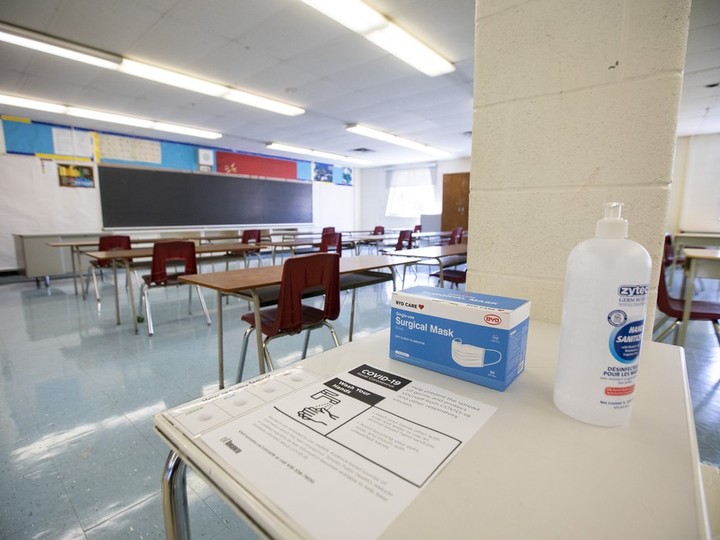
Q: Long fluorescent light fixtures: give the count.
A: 5